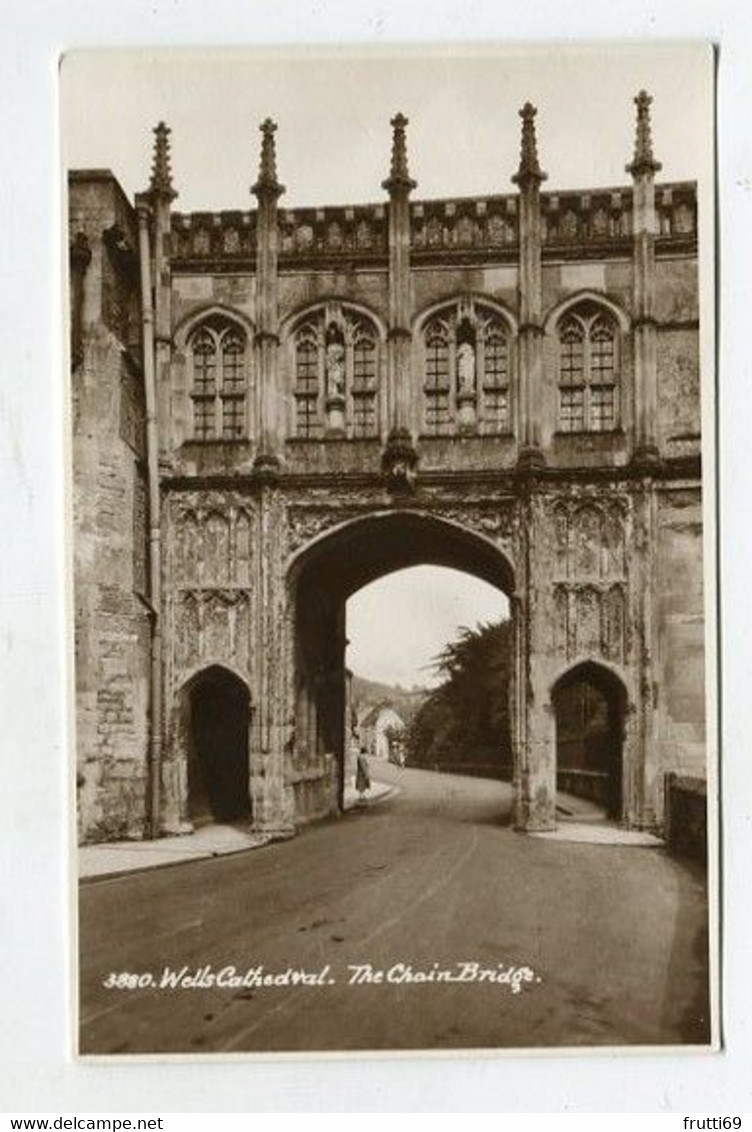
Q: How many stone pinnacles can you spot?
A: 5